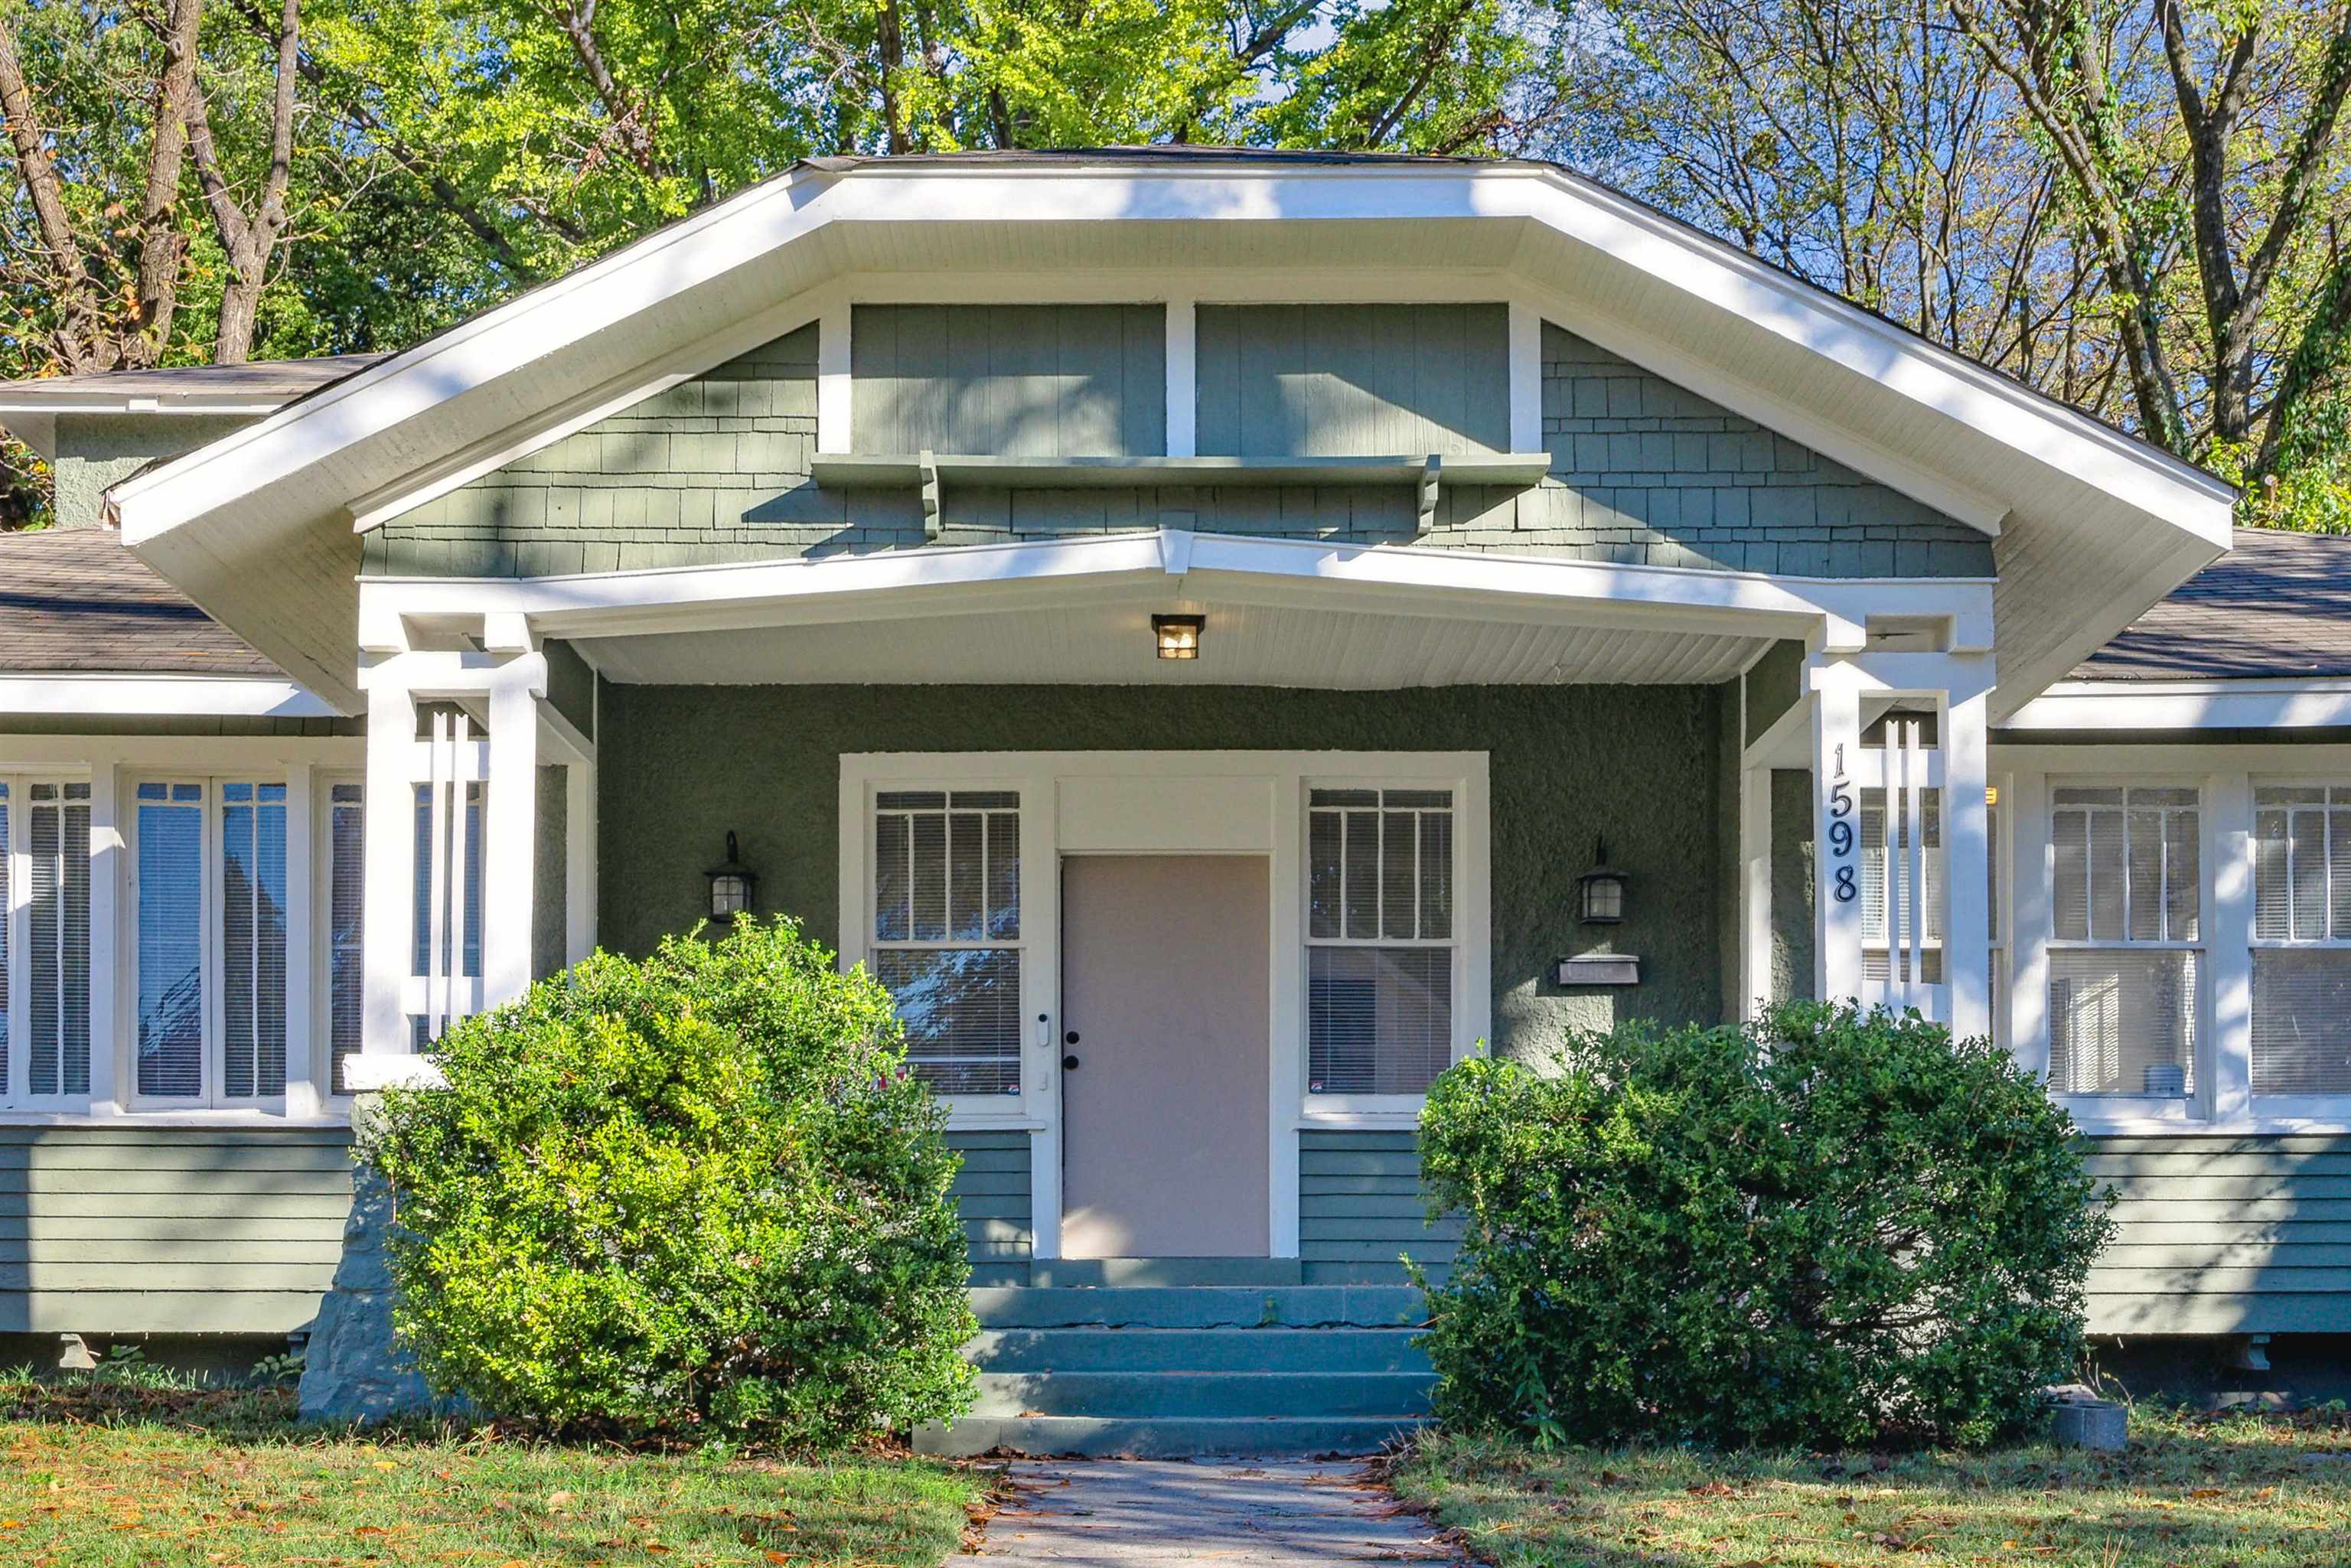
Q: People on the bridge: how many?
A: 0